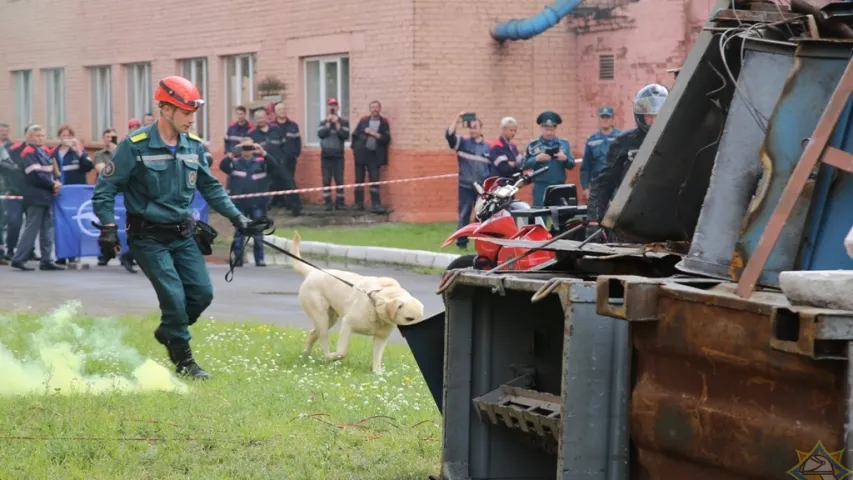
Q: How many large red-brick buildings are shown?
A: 1